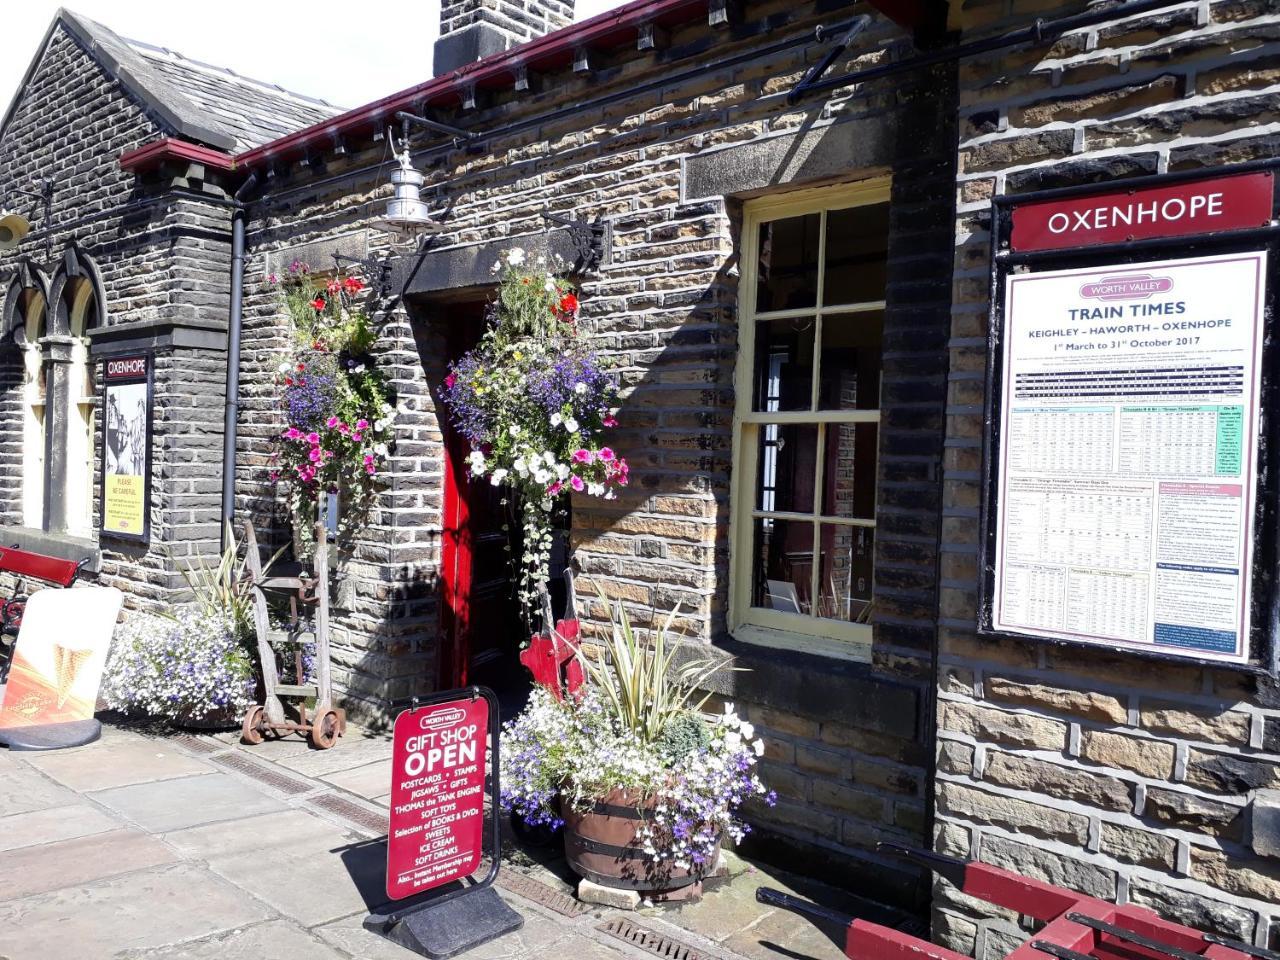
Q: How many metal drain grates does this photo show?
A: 5